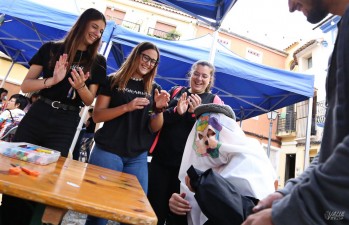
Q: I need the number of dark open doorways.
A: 1